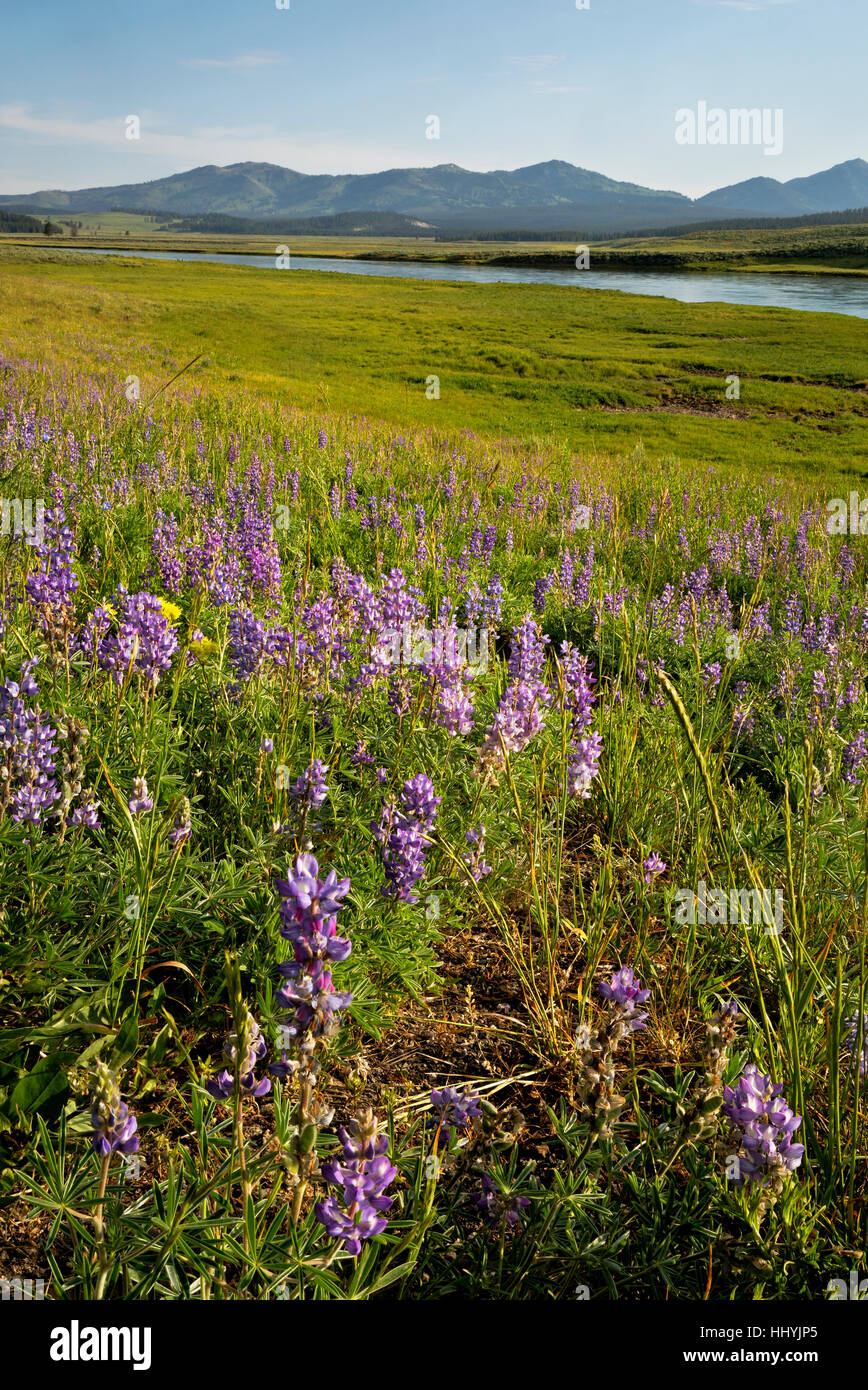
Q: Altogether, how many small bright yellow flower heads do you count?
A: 3